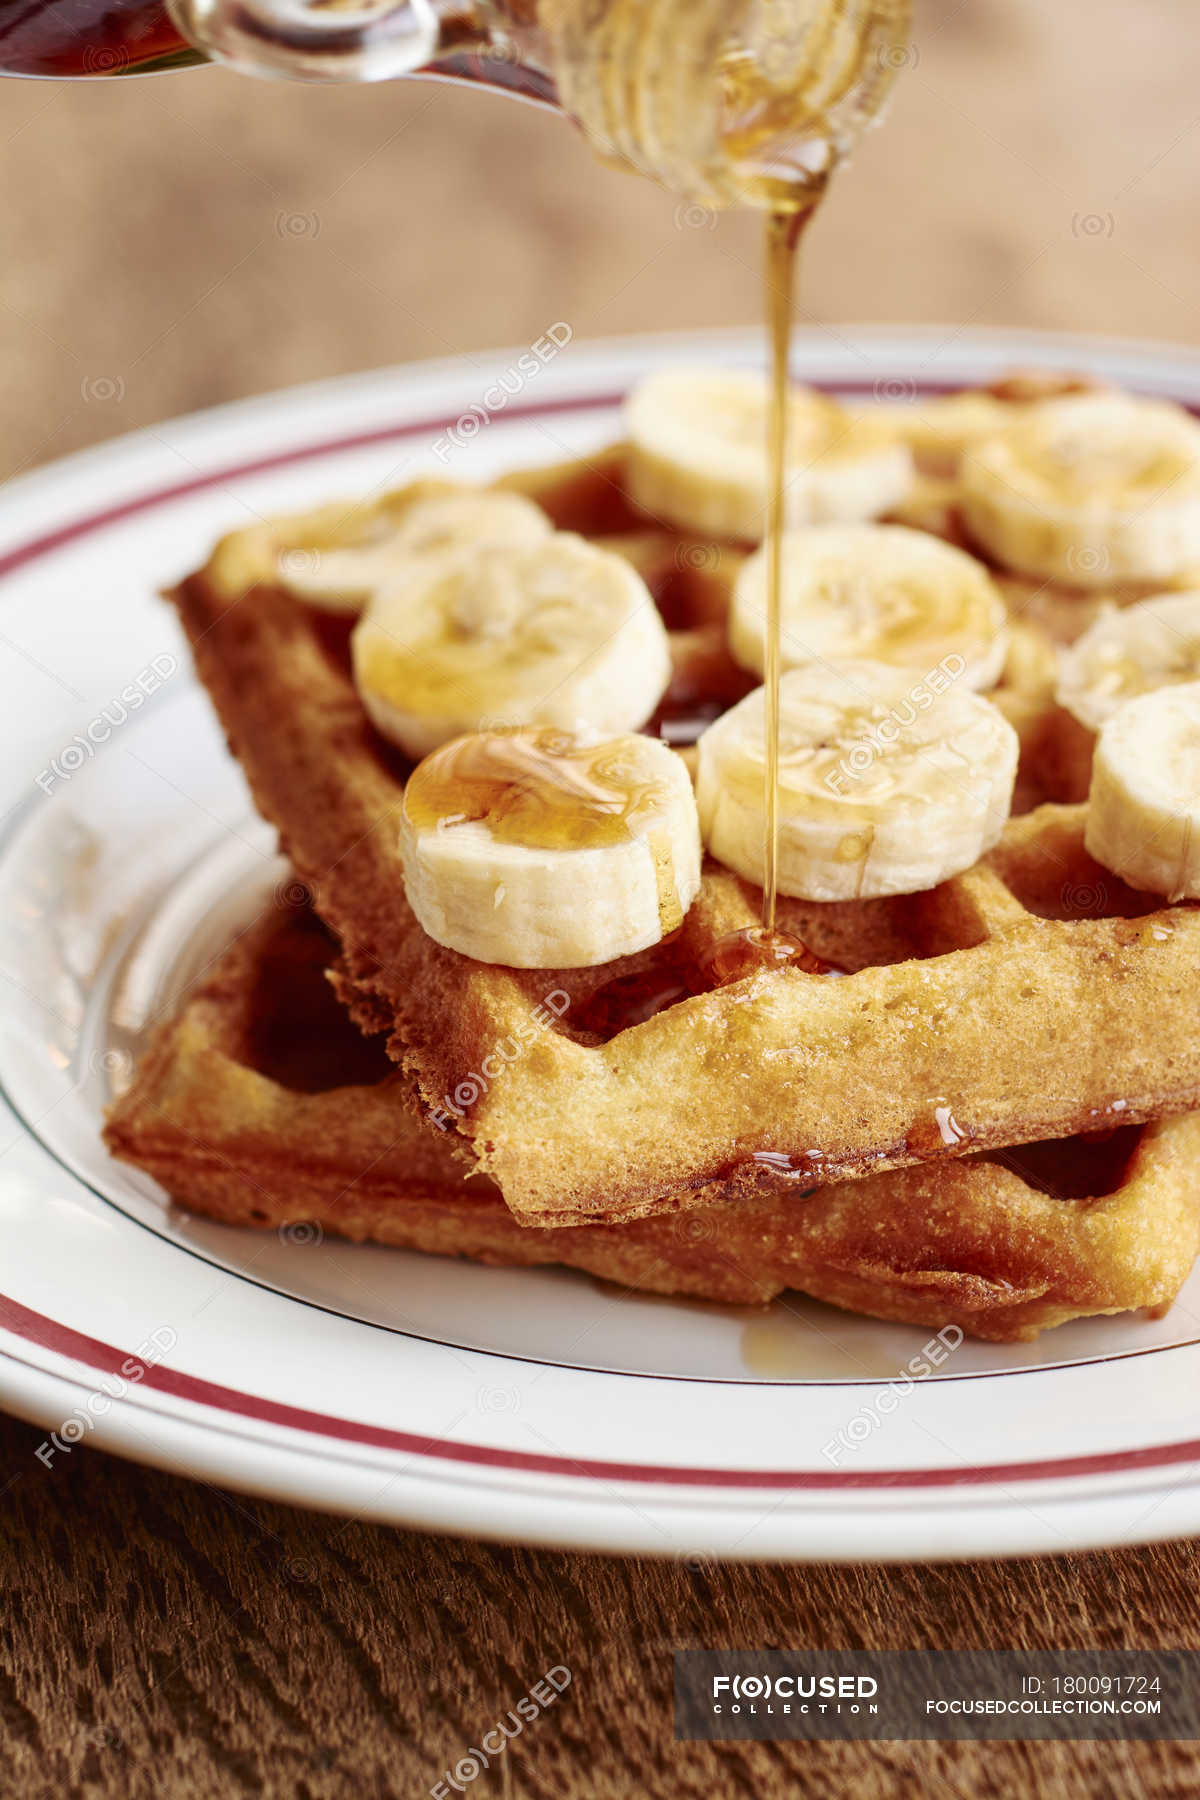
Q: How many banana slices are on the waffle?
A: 9